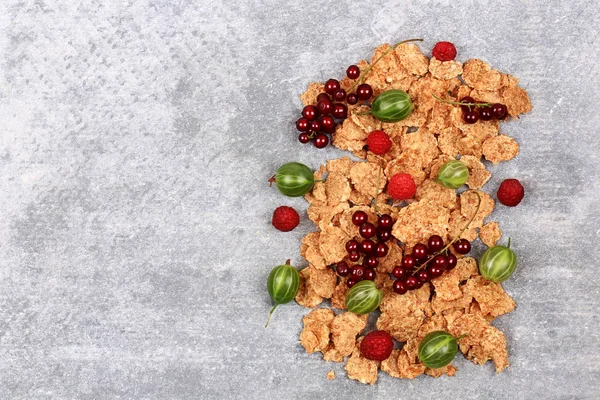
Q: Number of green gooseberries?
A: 7